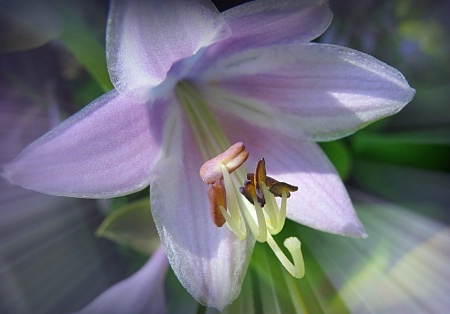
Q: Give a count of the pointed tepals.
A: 6